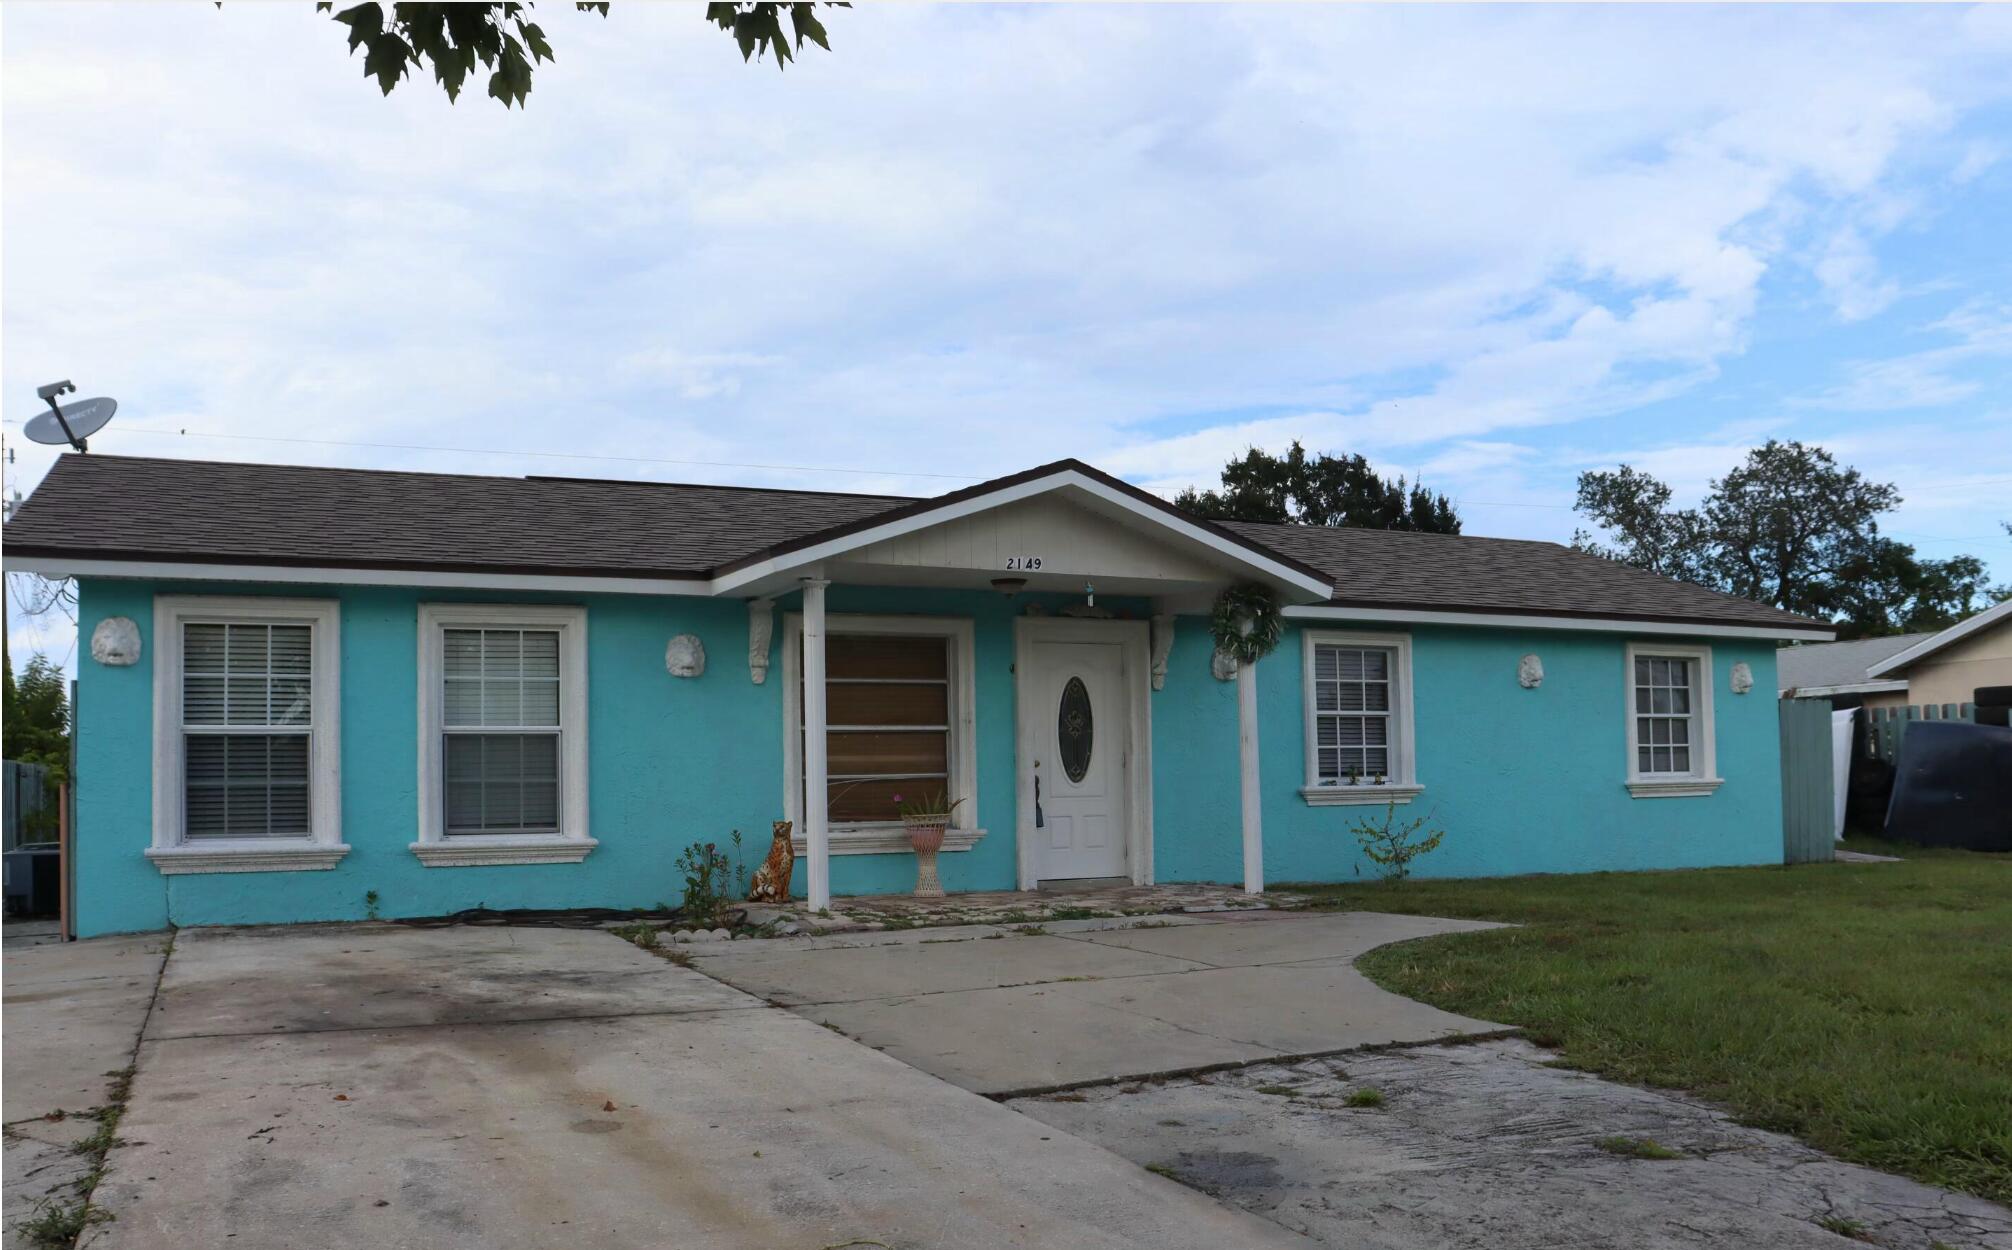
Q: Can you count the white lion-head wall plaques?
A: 5